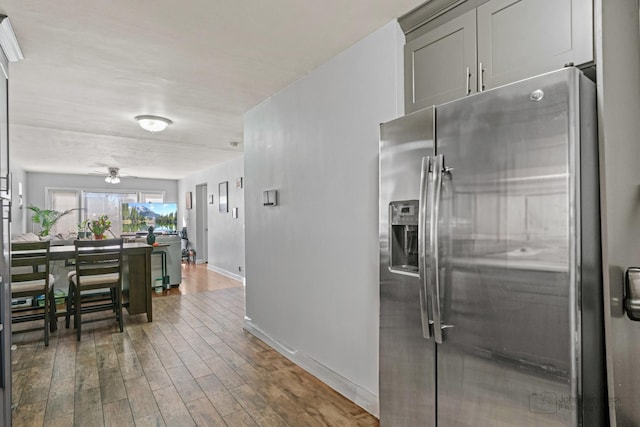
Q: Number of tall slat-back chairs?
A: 2